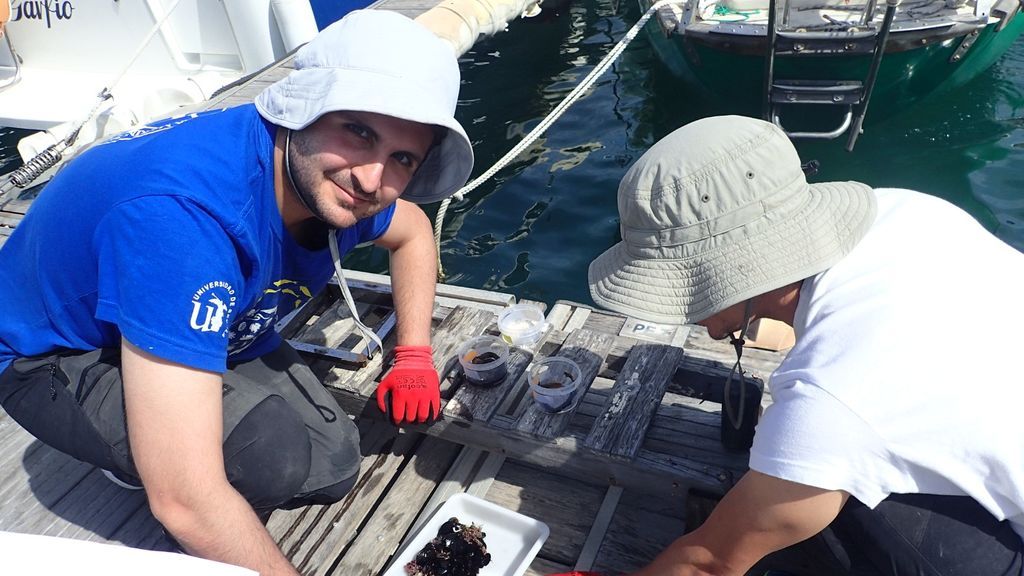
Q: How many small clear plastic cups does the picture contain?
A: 3